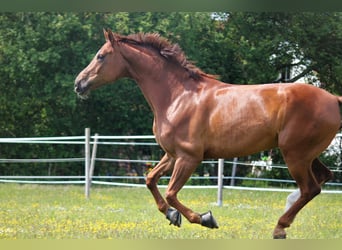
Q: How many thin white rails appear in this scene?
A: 5